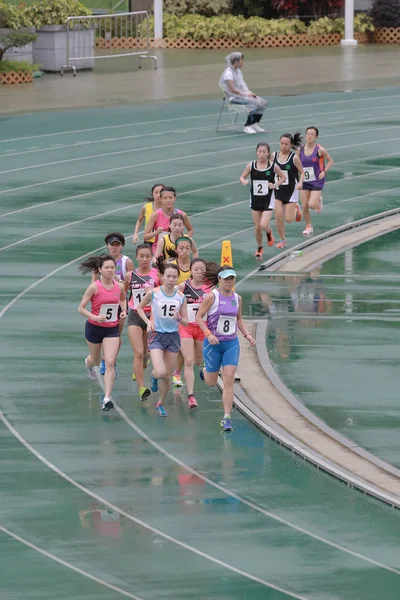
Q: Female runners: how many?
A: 13